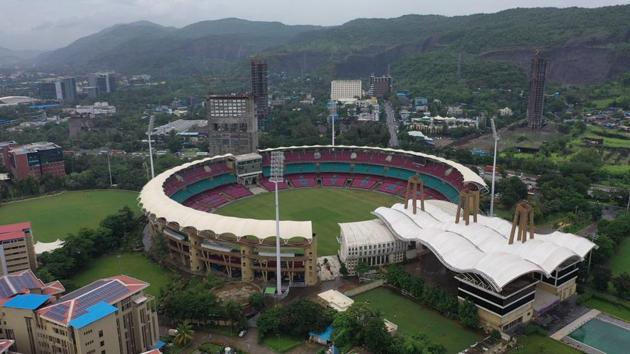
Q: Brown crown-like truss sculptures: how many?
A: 3